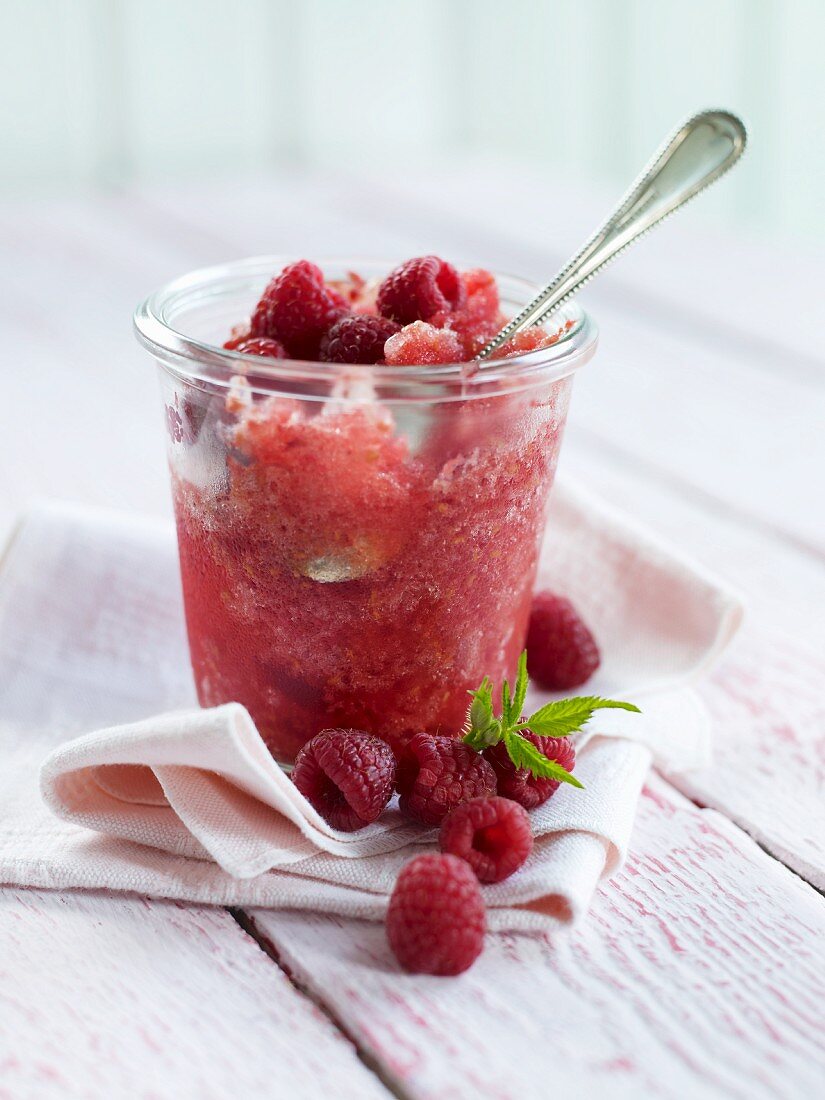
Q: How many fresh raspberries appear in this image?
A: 10